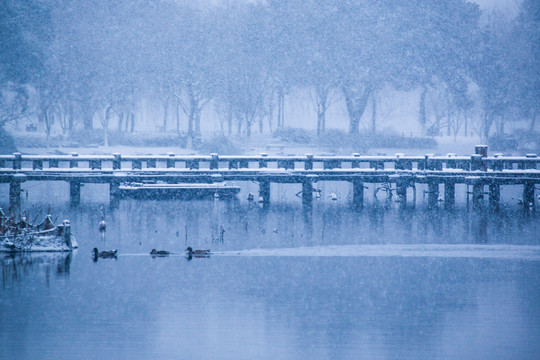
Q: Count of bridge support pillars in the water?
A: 12